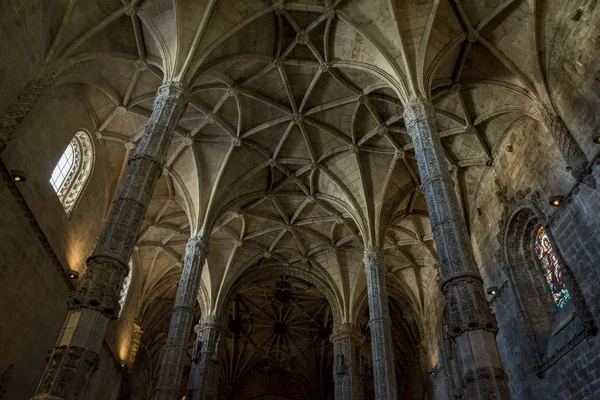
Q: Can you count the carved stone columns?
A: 6